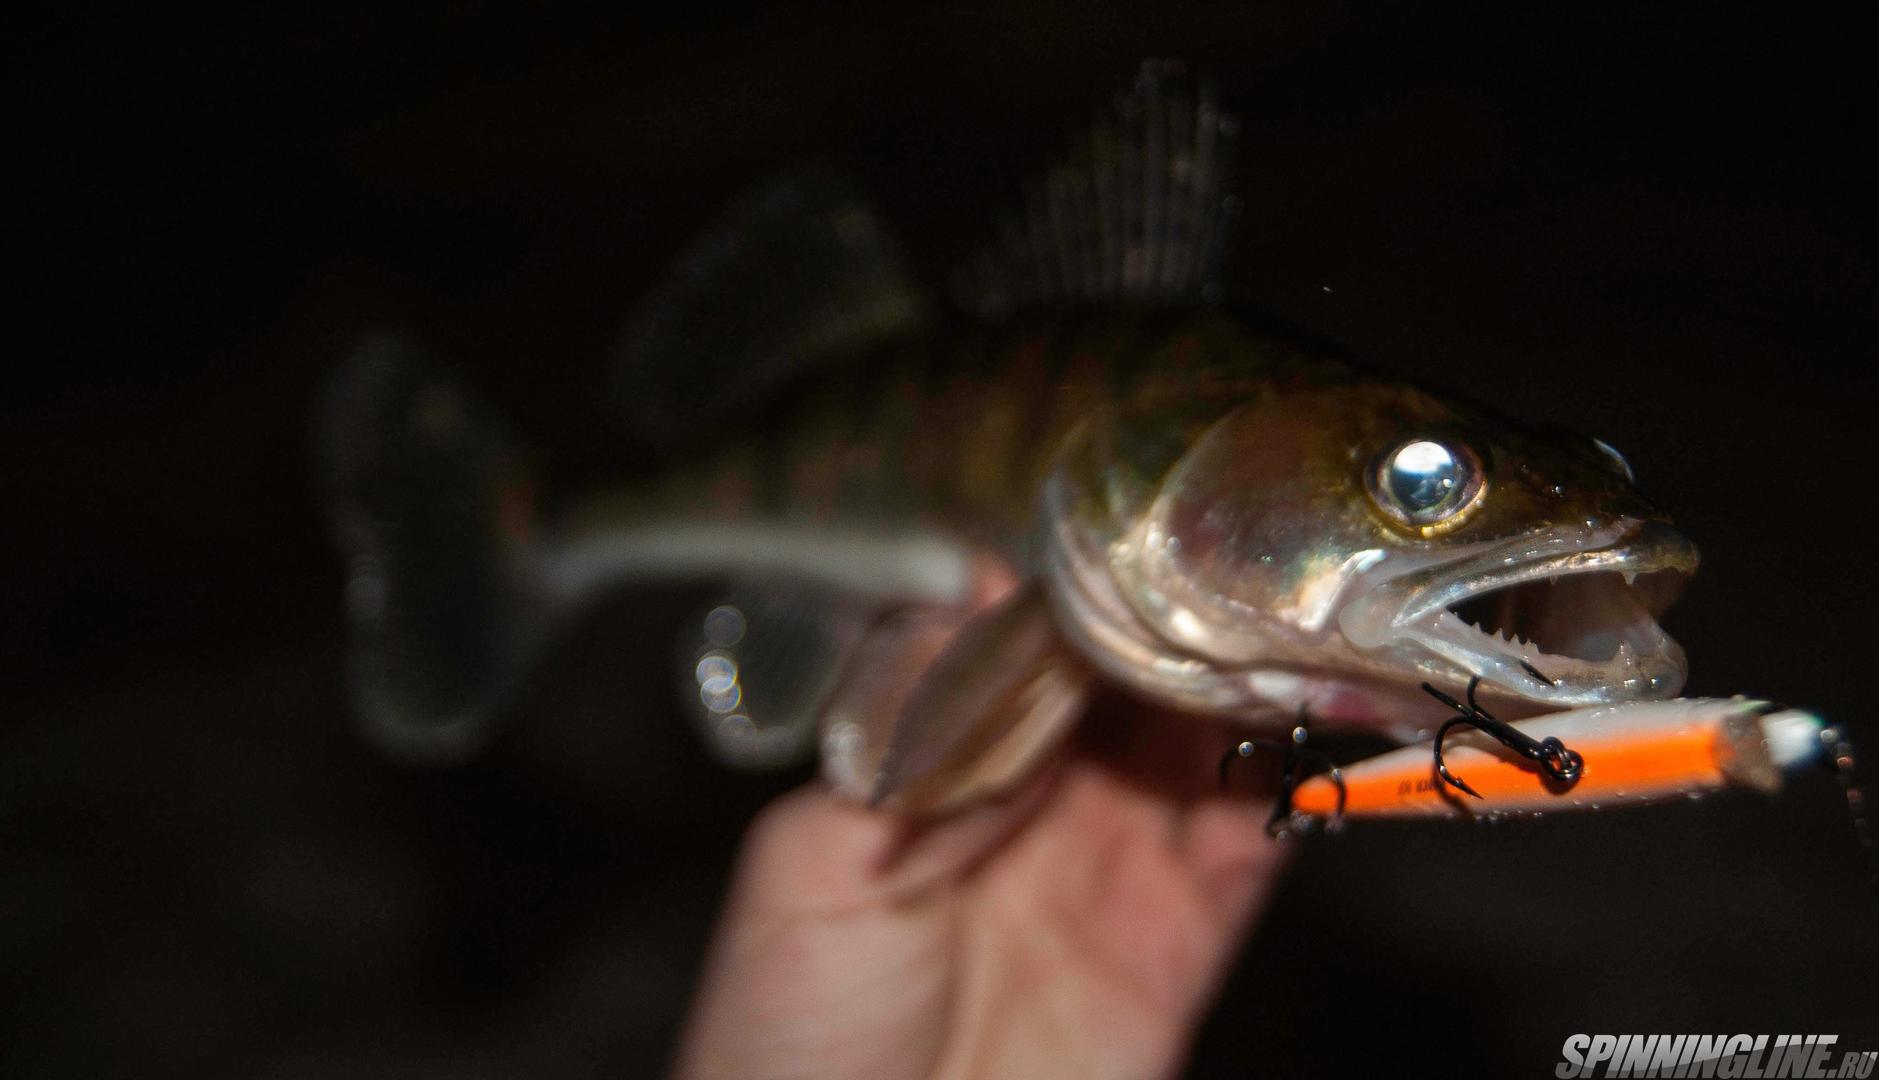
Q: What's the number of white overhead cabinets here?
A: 0